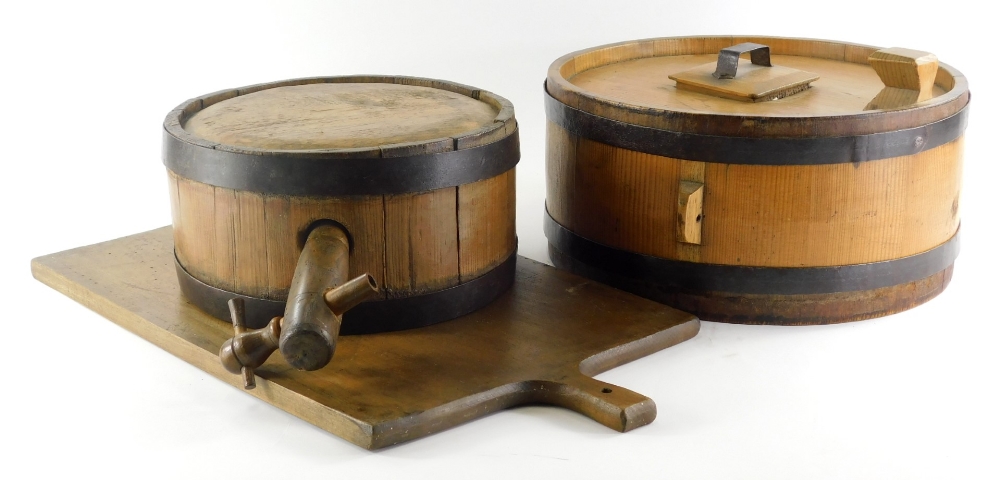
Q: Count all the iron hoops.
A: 4